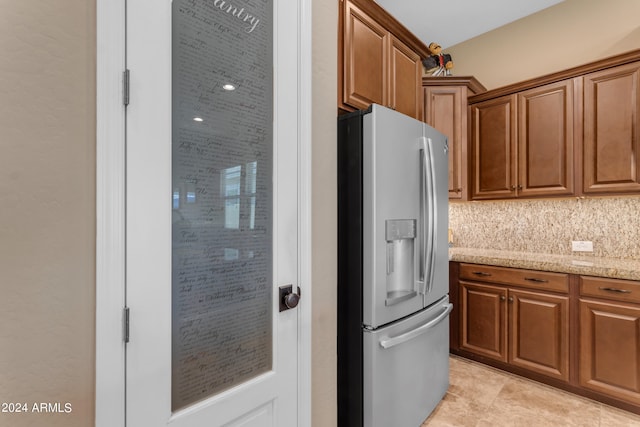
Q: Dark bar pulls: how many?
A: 3